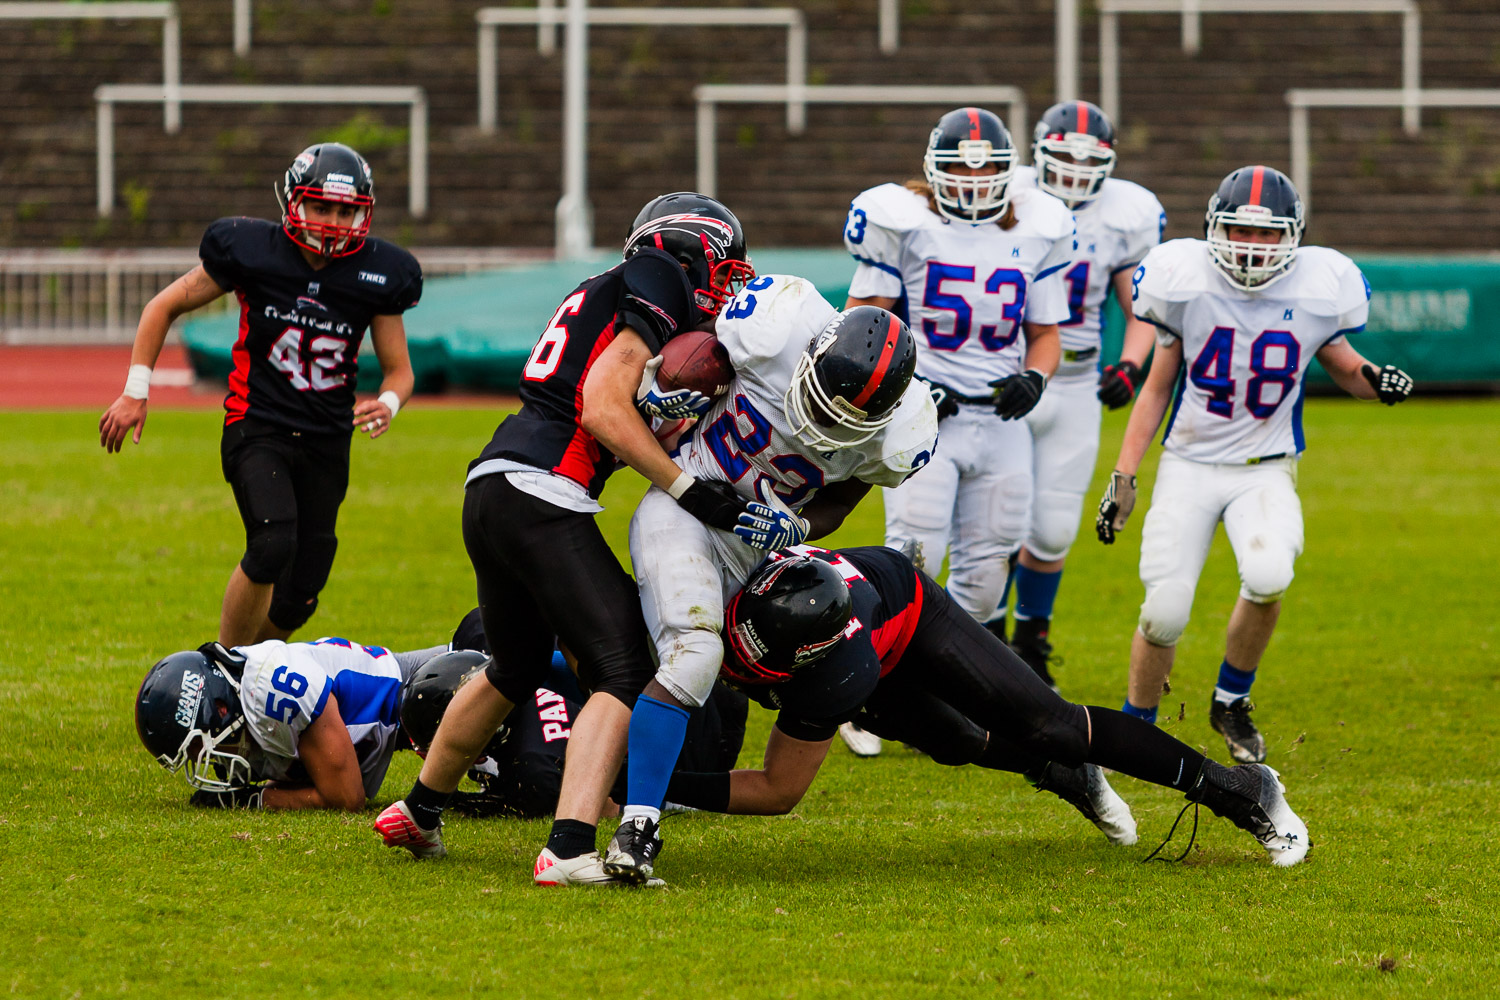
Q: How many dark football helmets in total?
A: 9